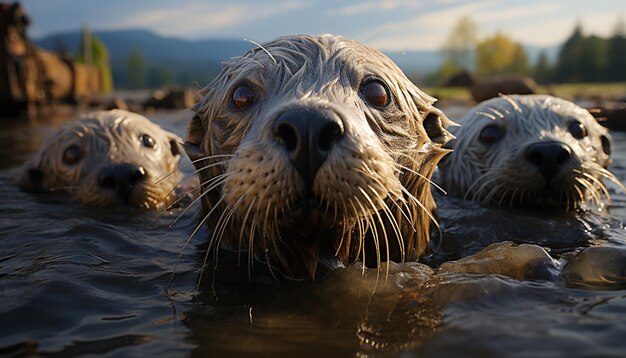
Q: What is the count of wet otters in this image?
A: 3